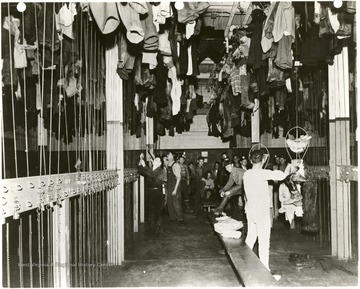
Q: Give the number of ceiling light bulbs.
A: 3